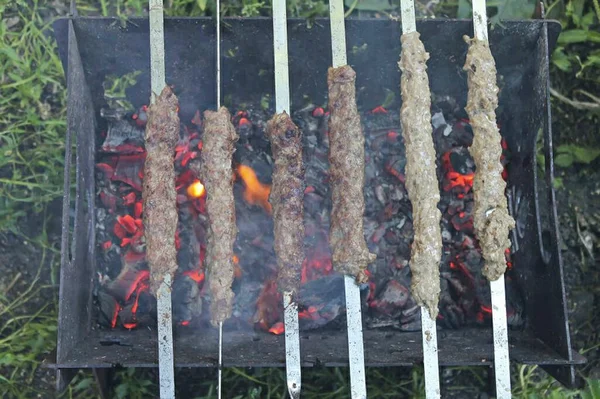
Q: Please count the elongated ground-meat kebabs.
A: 6